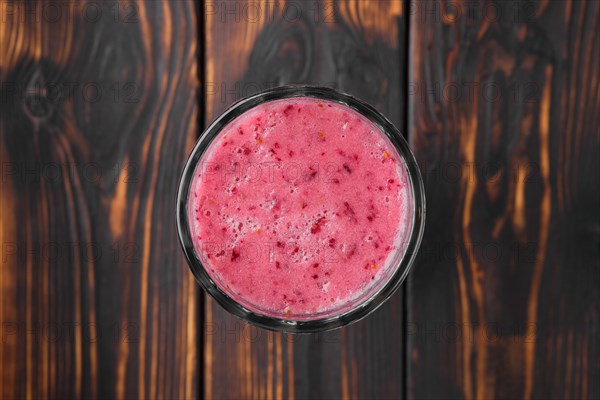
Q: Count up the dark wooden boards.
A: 3